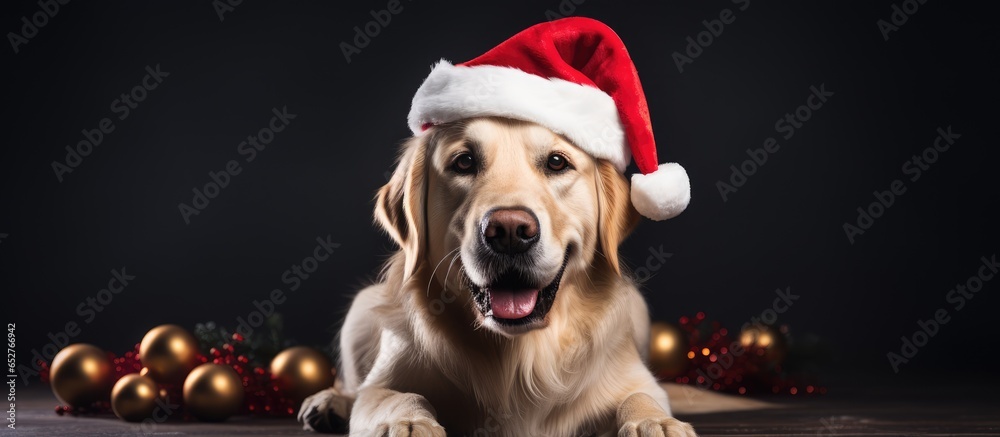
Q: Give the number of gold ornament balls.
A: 7